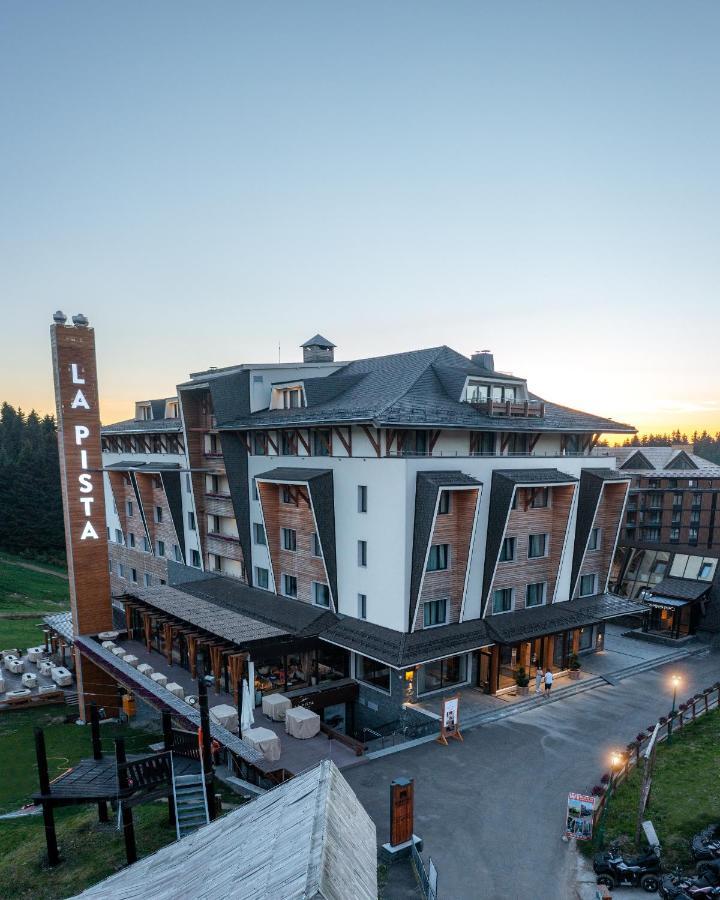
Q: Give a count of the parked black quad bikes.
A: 3